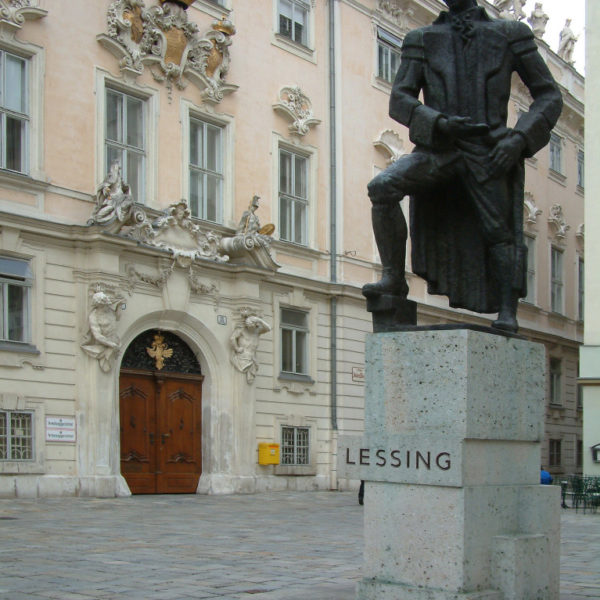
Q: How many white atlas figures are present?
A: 2